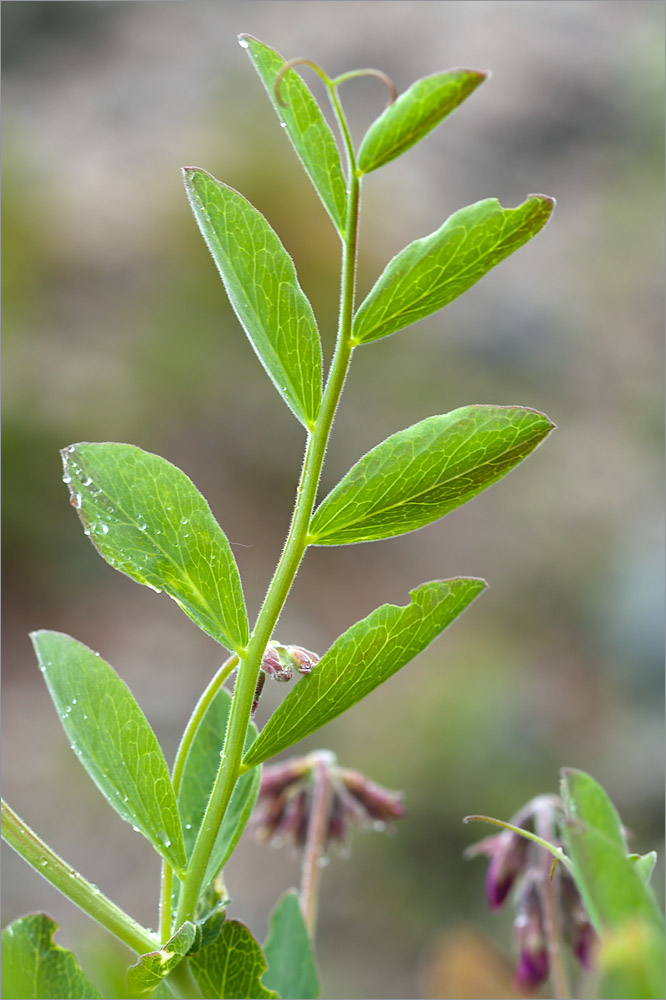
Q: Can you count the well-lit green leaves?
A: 8